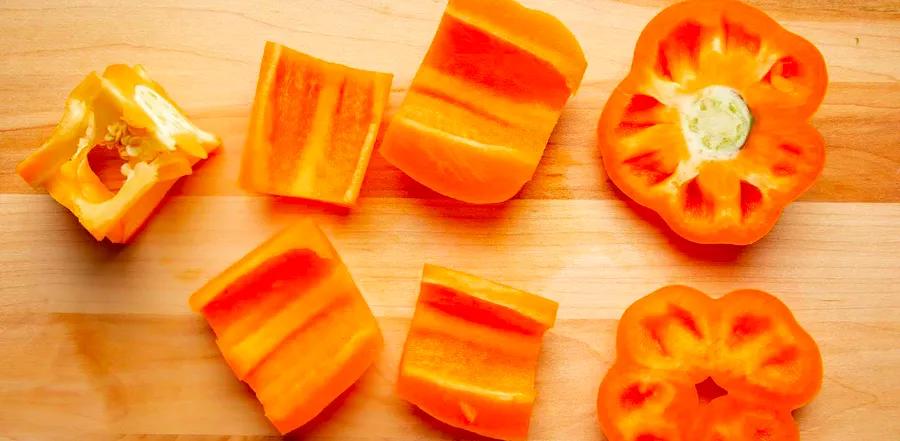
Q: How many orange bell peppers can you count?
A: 1